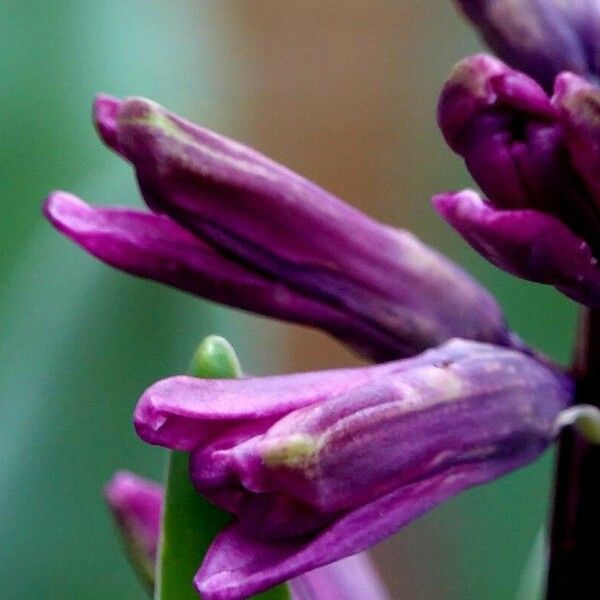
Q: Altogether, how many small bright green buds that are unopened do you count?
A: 1